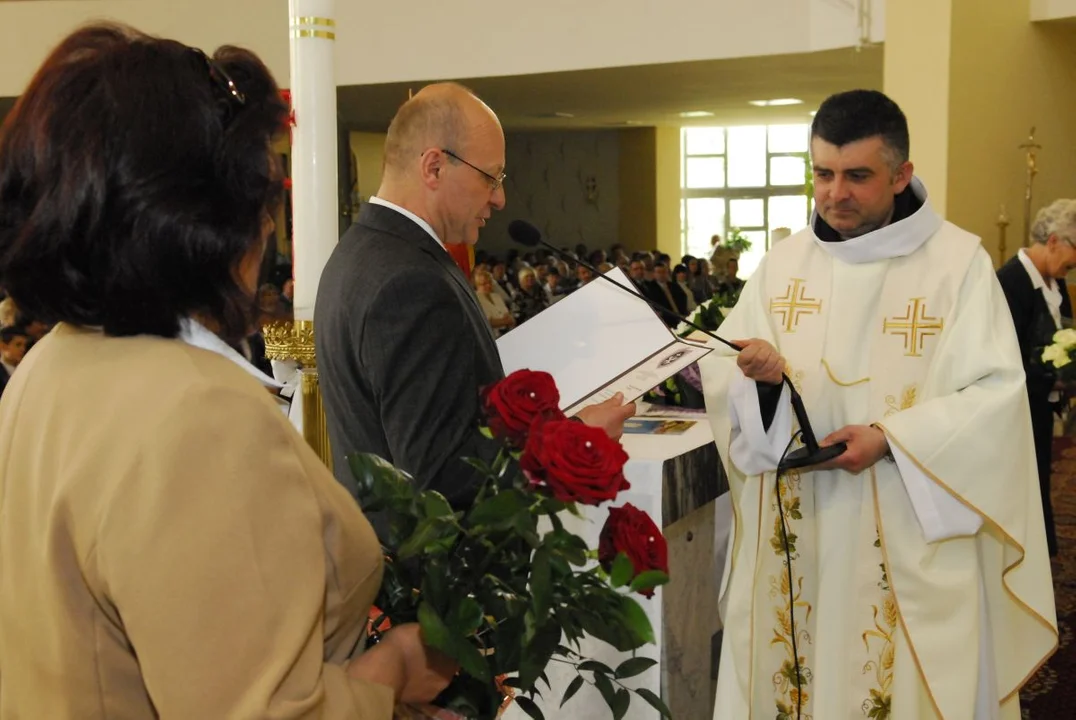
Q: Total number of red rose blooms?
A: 3